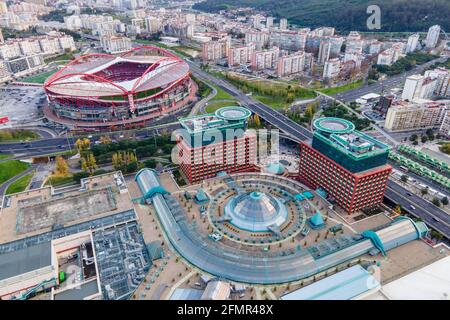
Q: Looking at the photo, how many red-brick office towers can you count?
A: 2